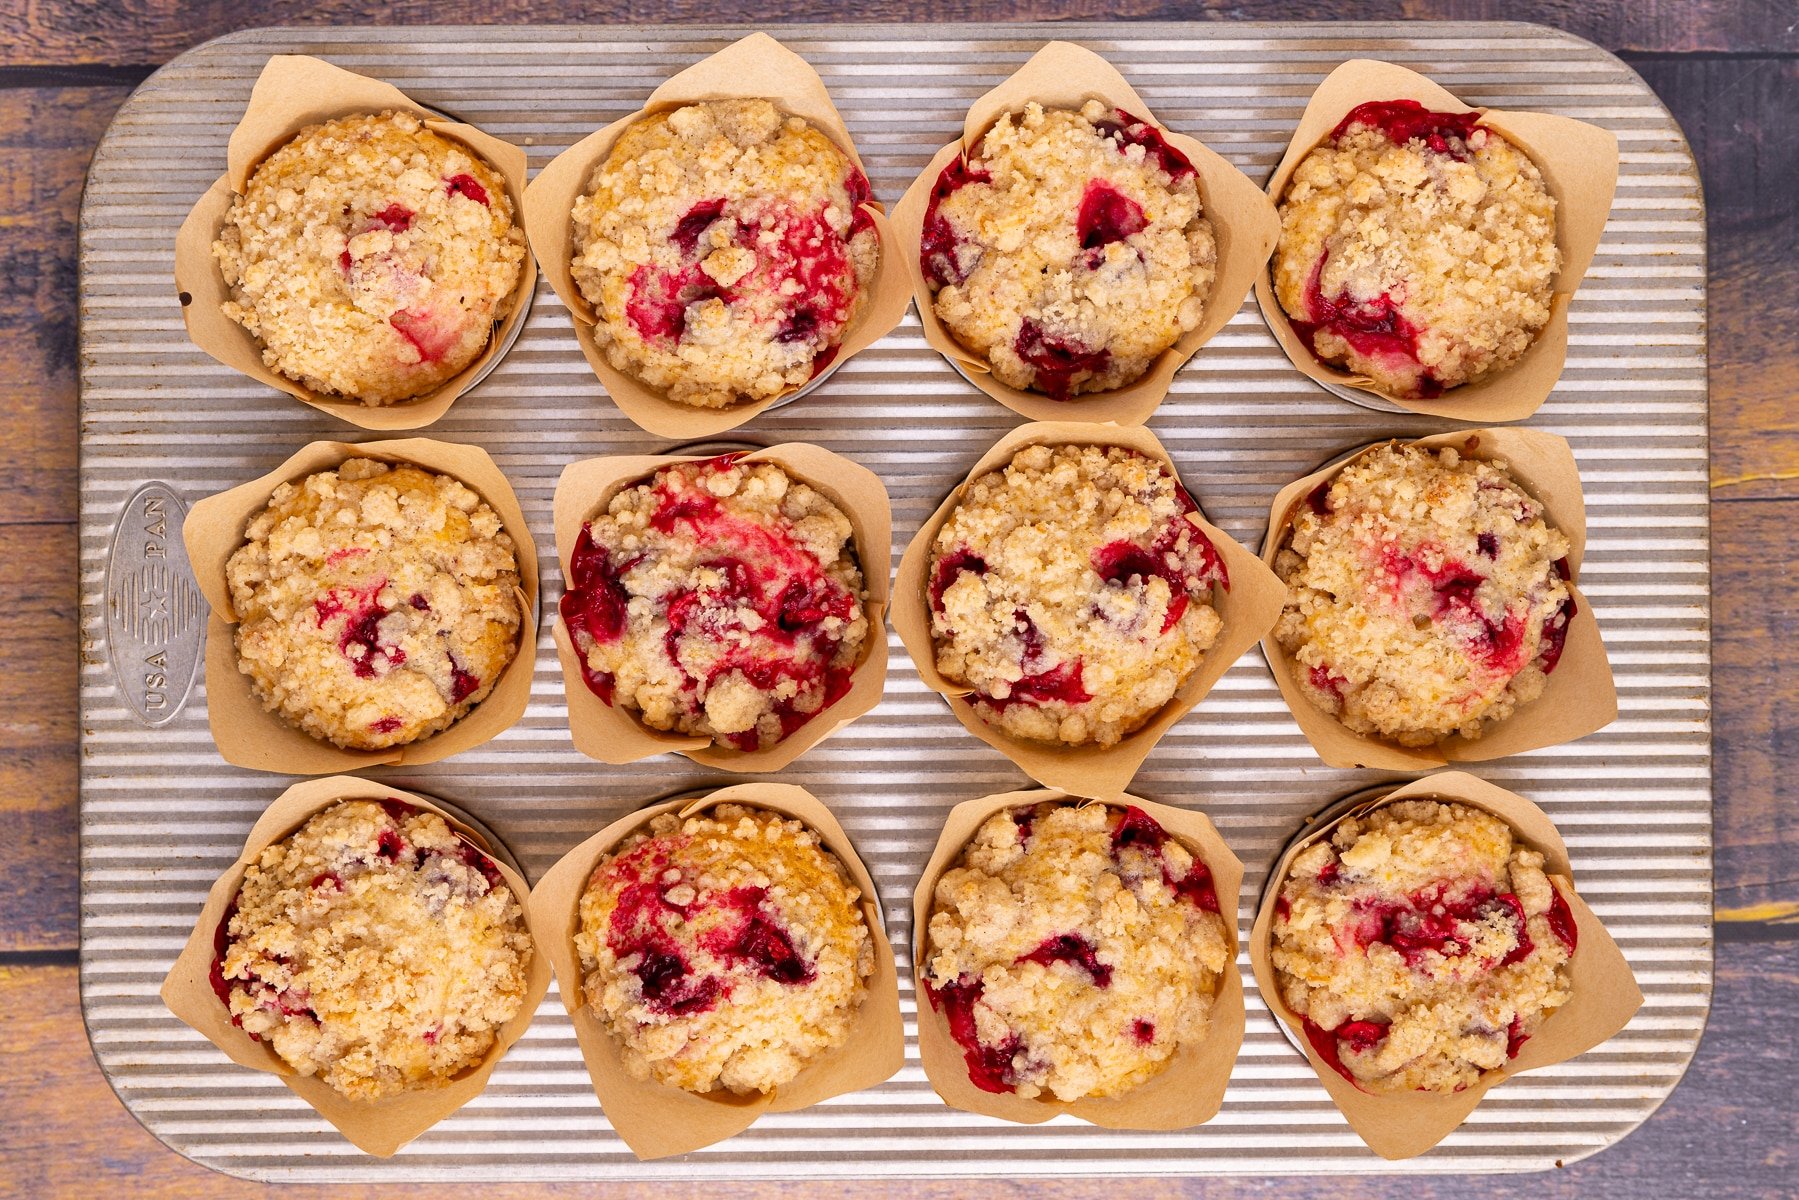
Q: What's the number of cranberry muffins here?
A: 12